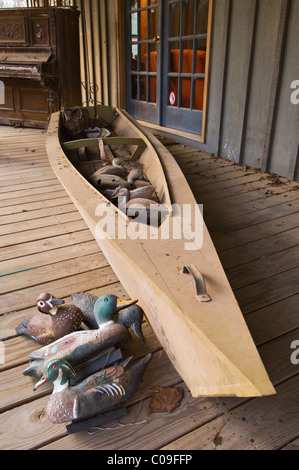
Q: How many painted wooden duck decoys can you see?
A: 4